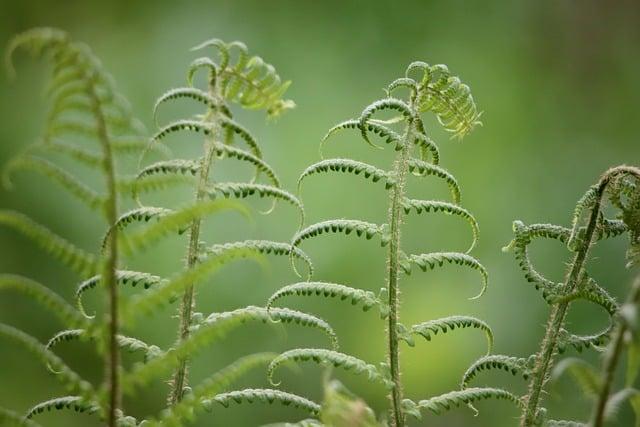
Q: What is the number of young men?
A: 0